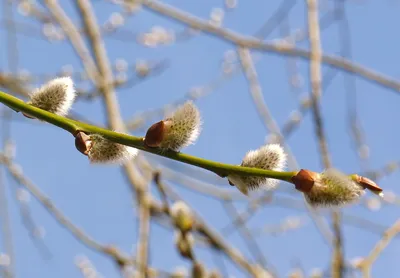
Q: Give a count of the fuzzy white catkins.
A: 5